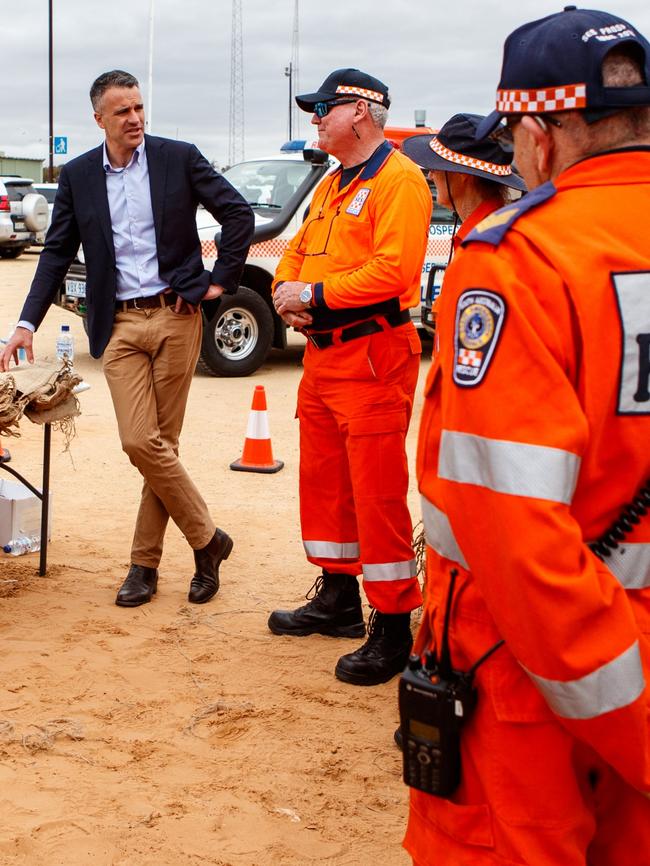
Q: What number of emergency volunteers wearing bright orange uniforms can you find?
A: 3